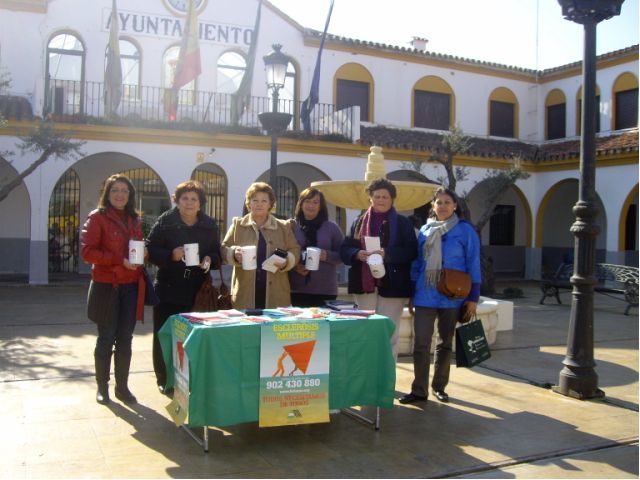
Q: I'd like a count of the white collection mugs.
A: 5